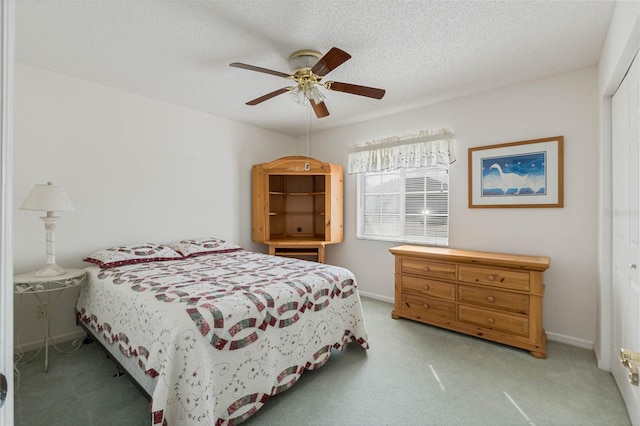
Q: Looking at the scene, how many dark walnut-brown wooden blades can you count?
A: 5